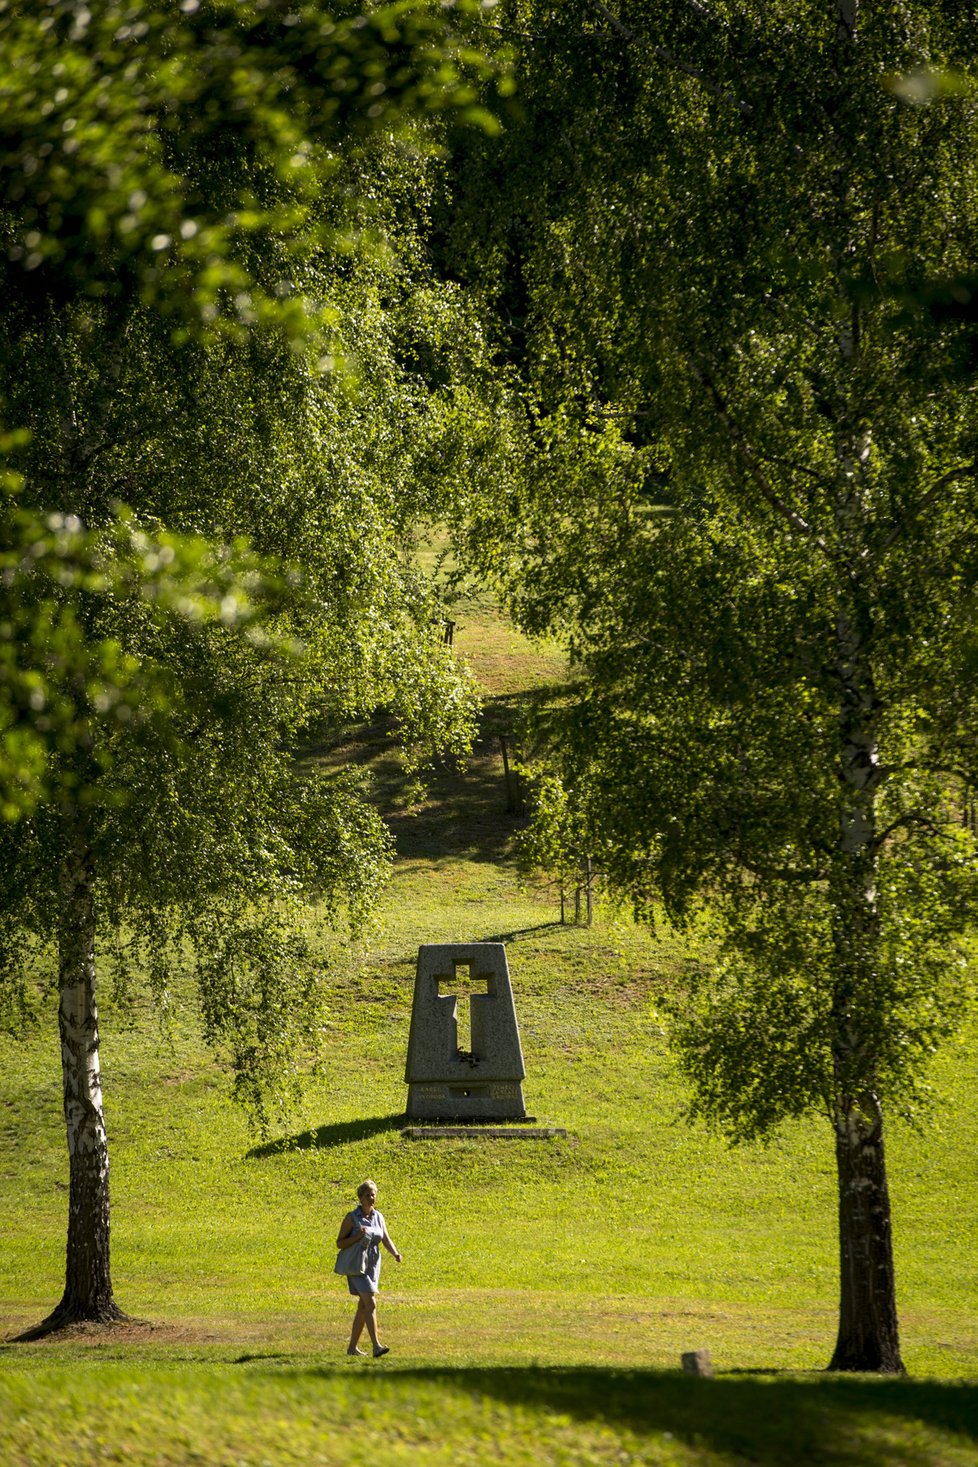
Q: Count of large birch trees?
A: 2